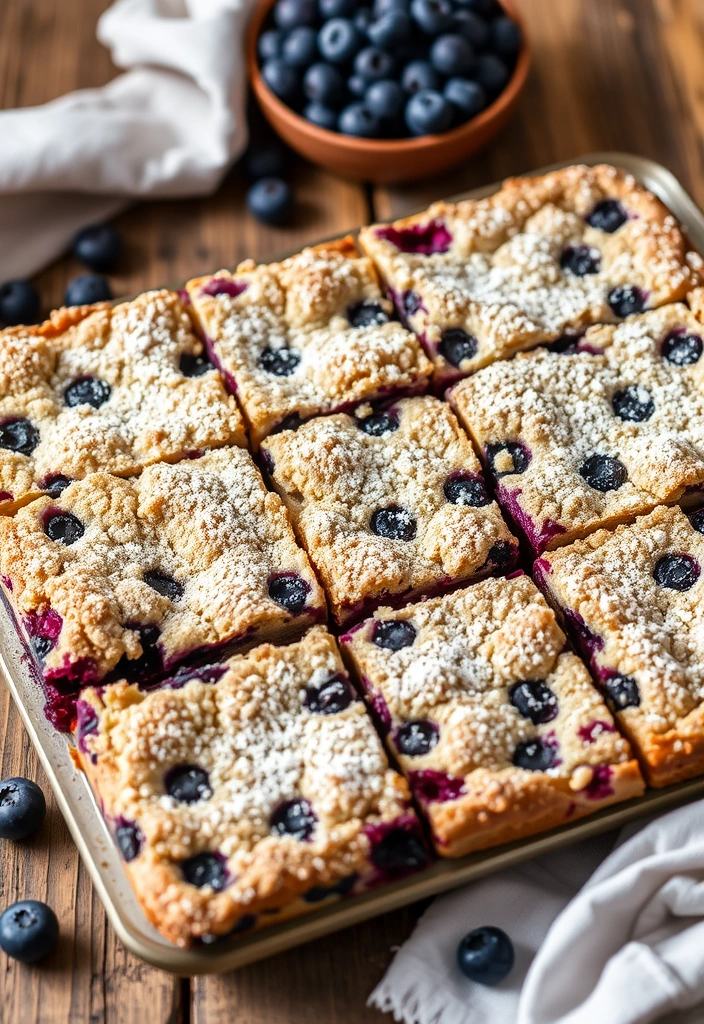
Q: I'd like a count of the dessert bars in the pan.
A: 9